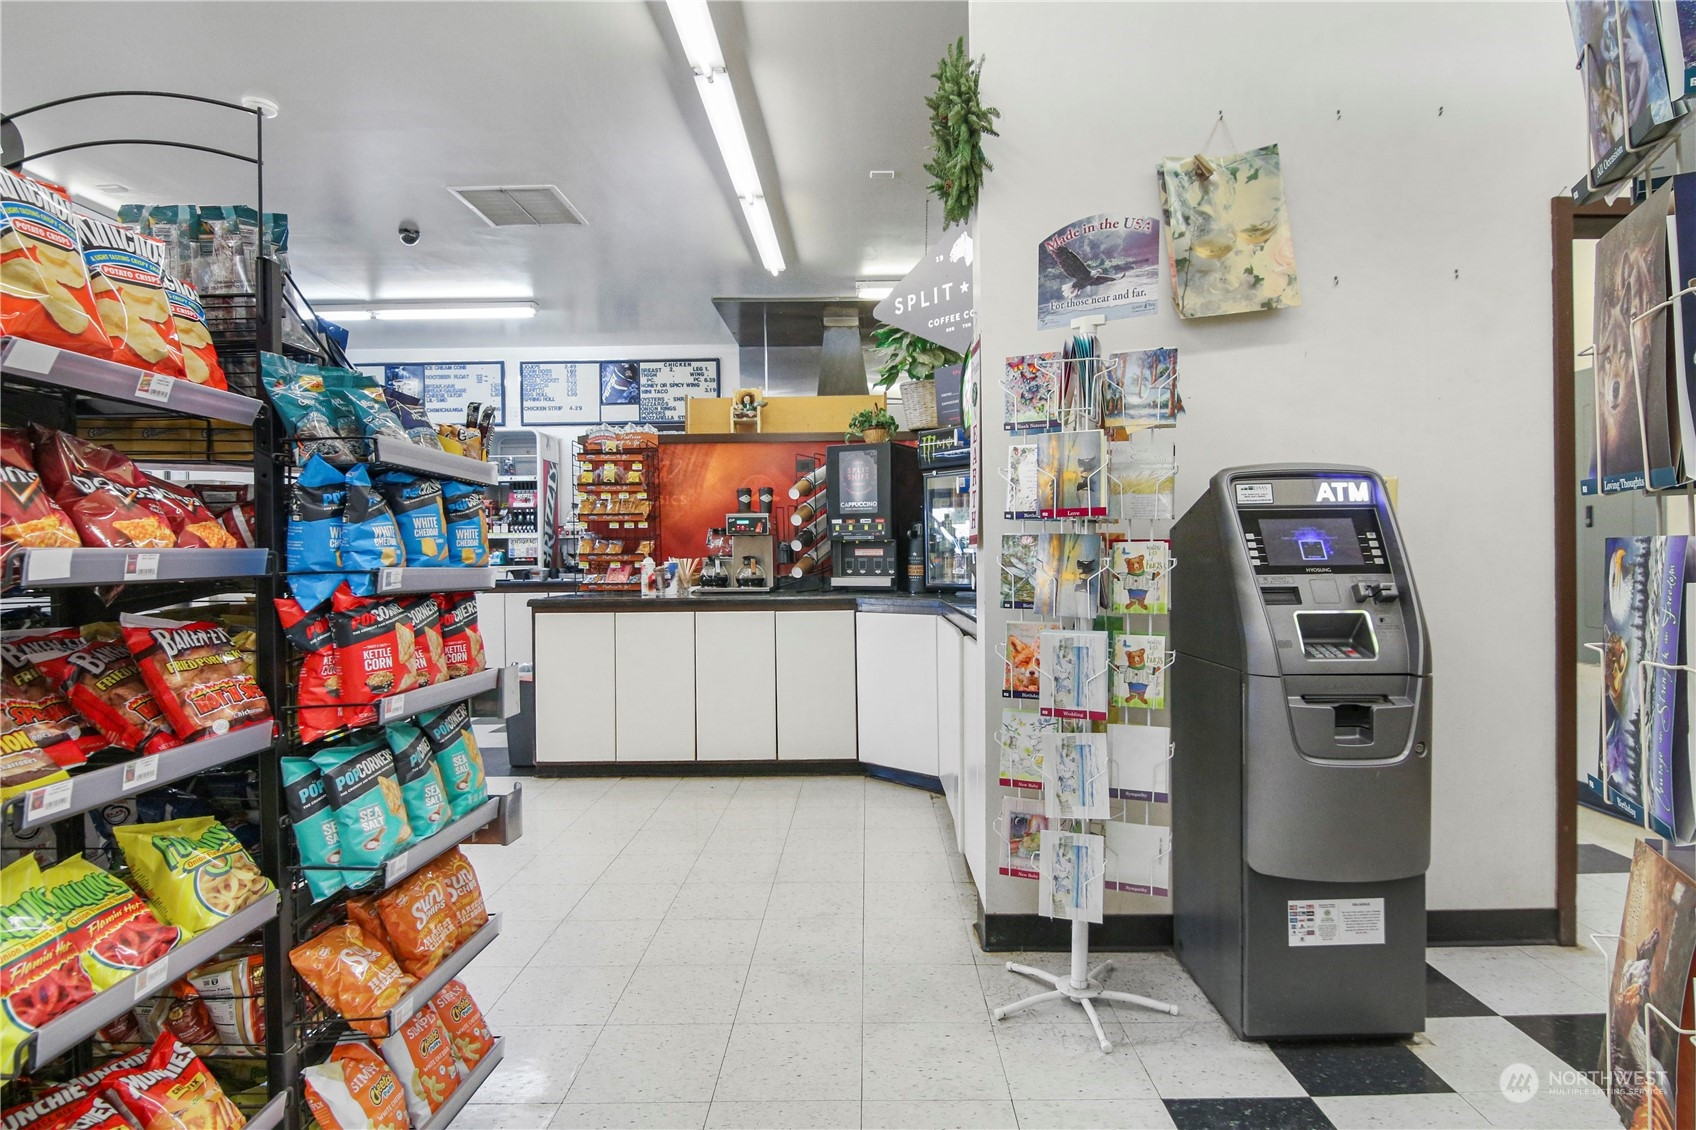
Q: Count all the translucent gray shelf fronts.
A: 11